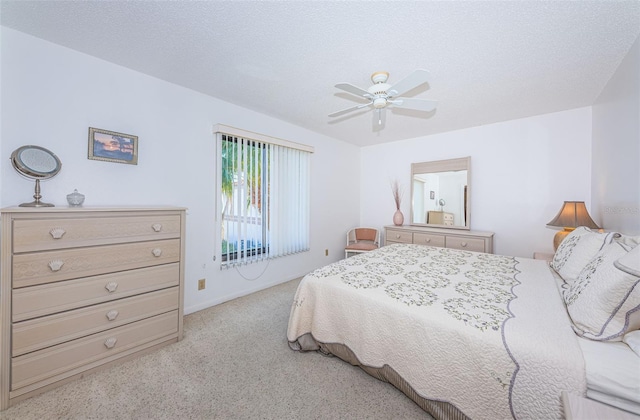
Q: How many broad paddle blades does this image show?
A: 5